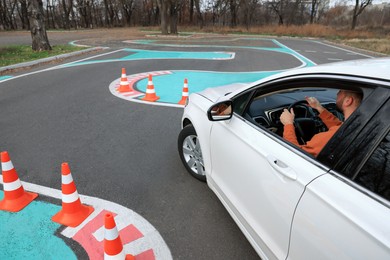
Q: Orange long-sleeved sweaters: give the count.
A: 1